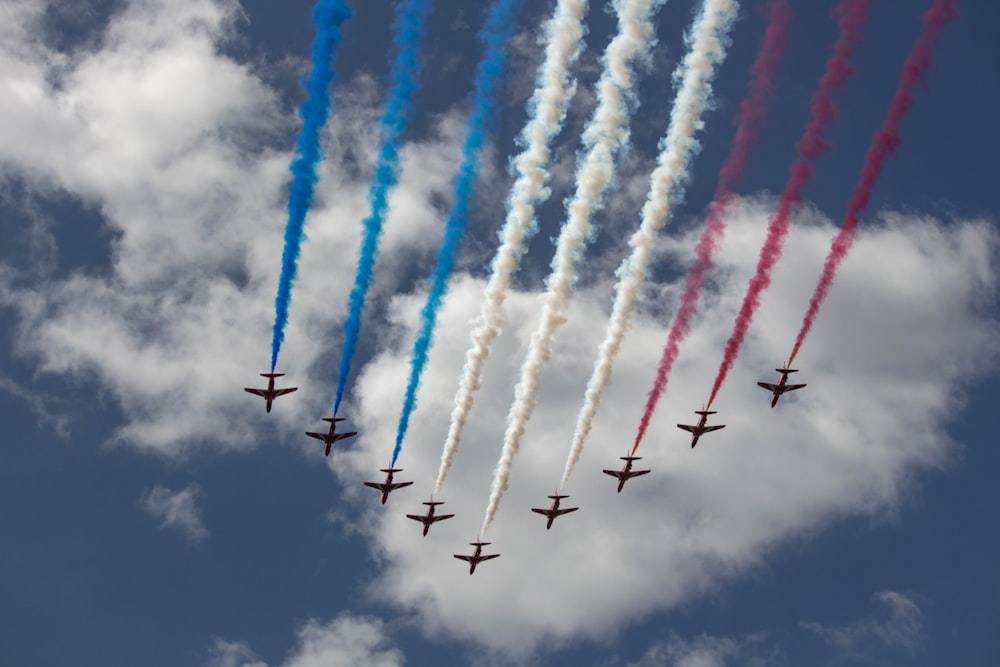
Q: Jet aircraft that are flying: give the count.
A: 9